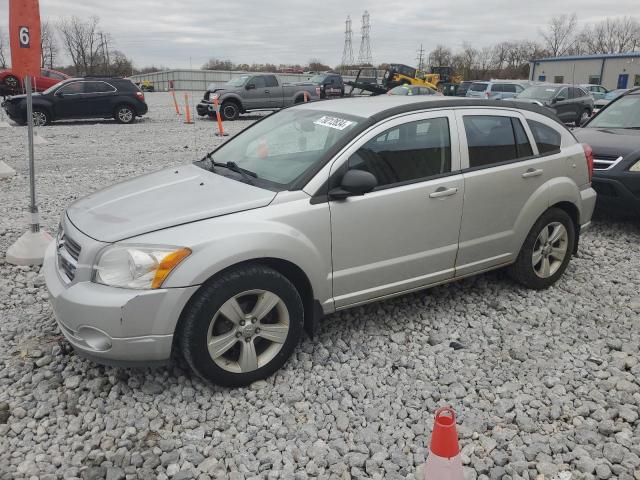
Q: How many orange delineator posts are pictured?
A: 4